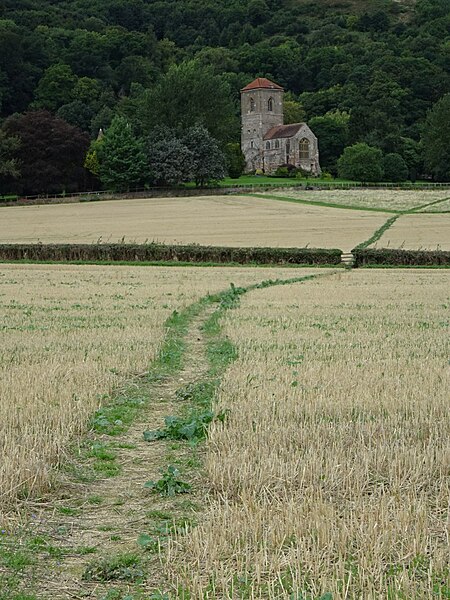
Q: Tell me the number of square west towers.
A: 1